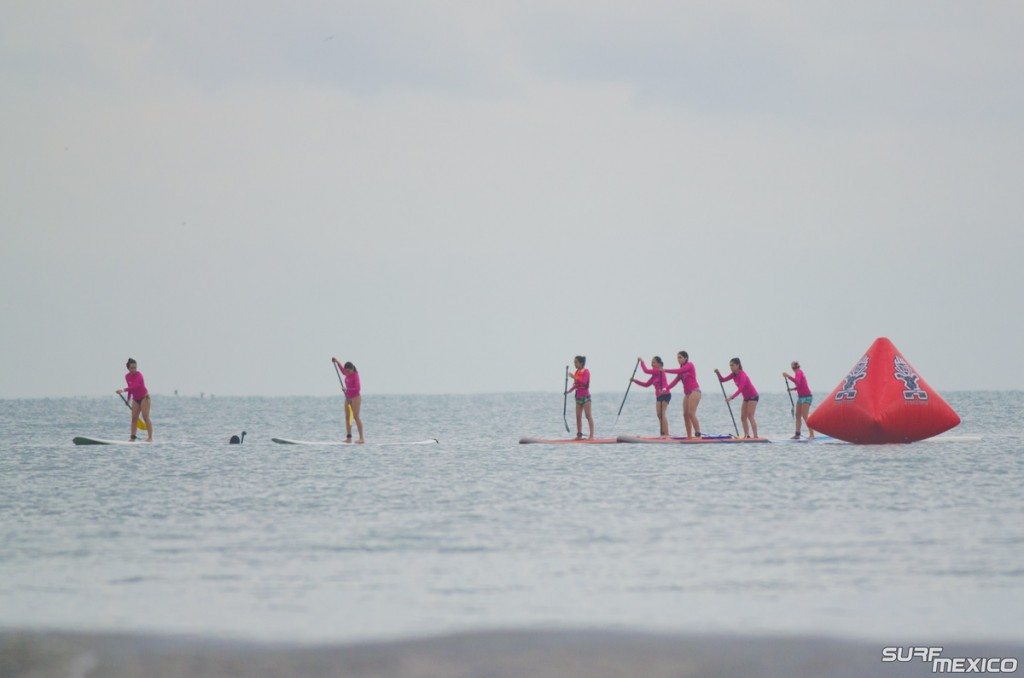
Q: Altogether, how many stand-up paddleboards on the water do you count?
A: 7